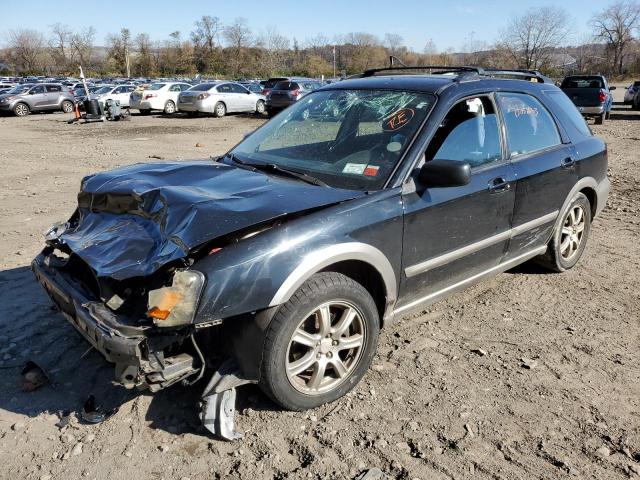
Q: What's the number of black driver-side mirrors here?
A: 1